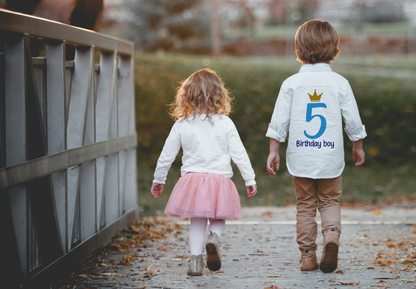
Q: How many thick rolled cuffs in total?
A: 2